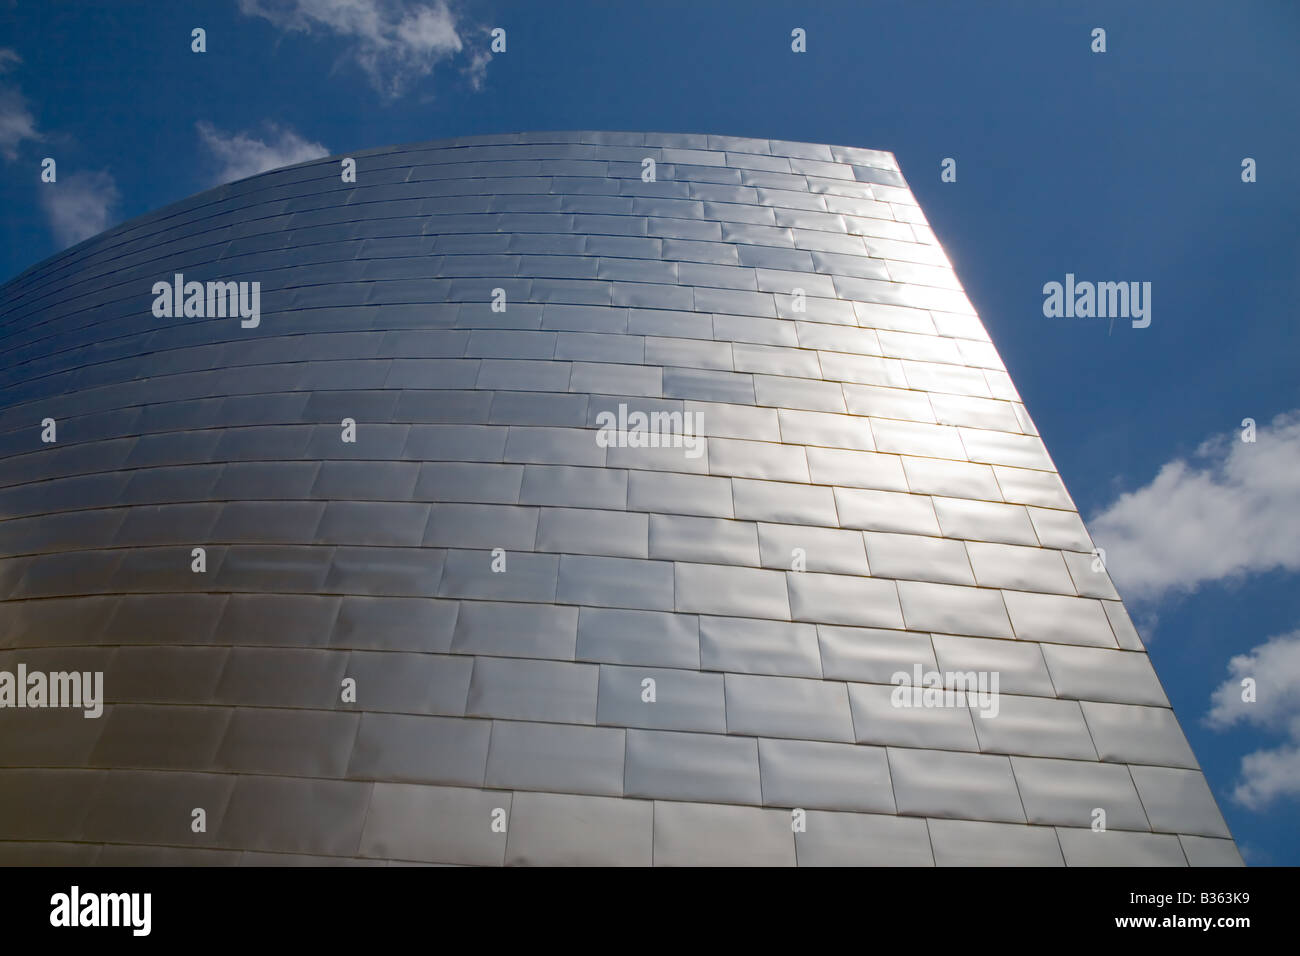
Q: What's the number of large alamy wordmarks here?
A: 6